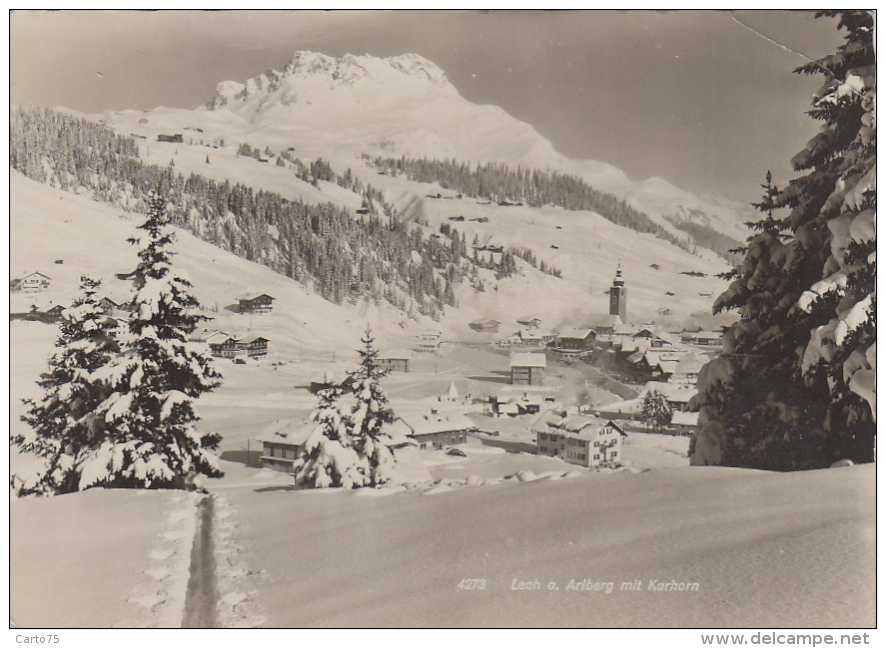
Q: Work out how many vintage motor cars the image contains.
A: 1